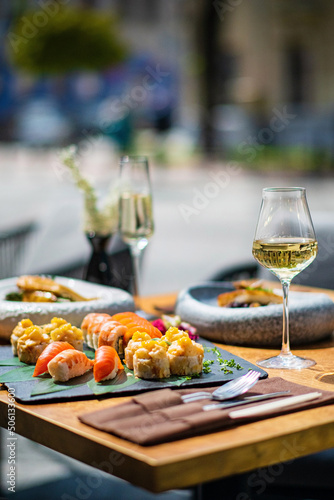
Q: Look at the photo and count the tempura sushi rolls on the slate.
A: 8